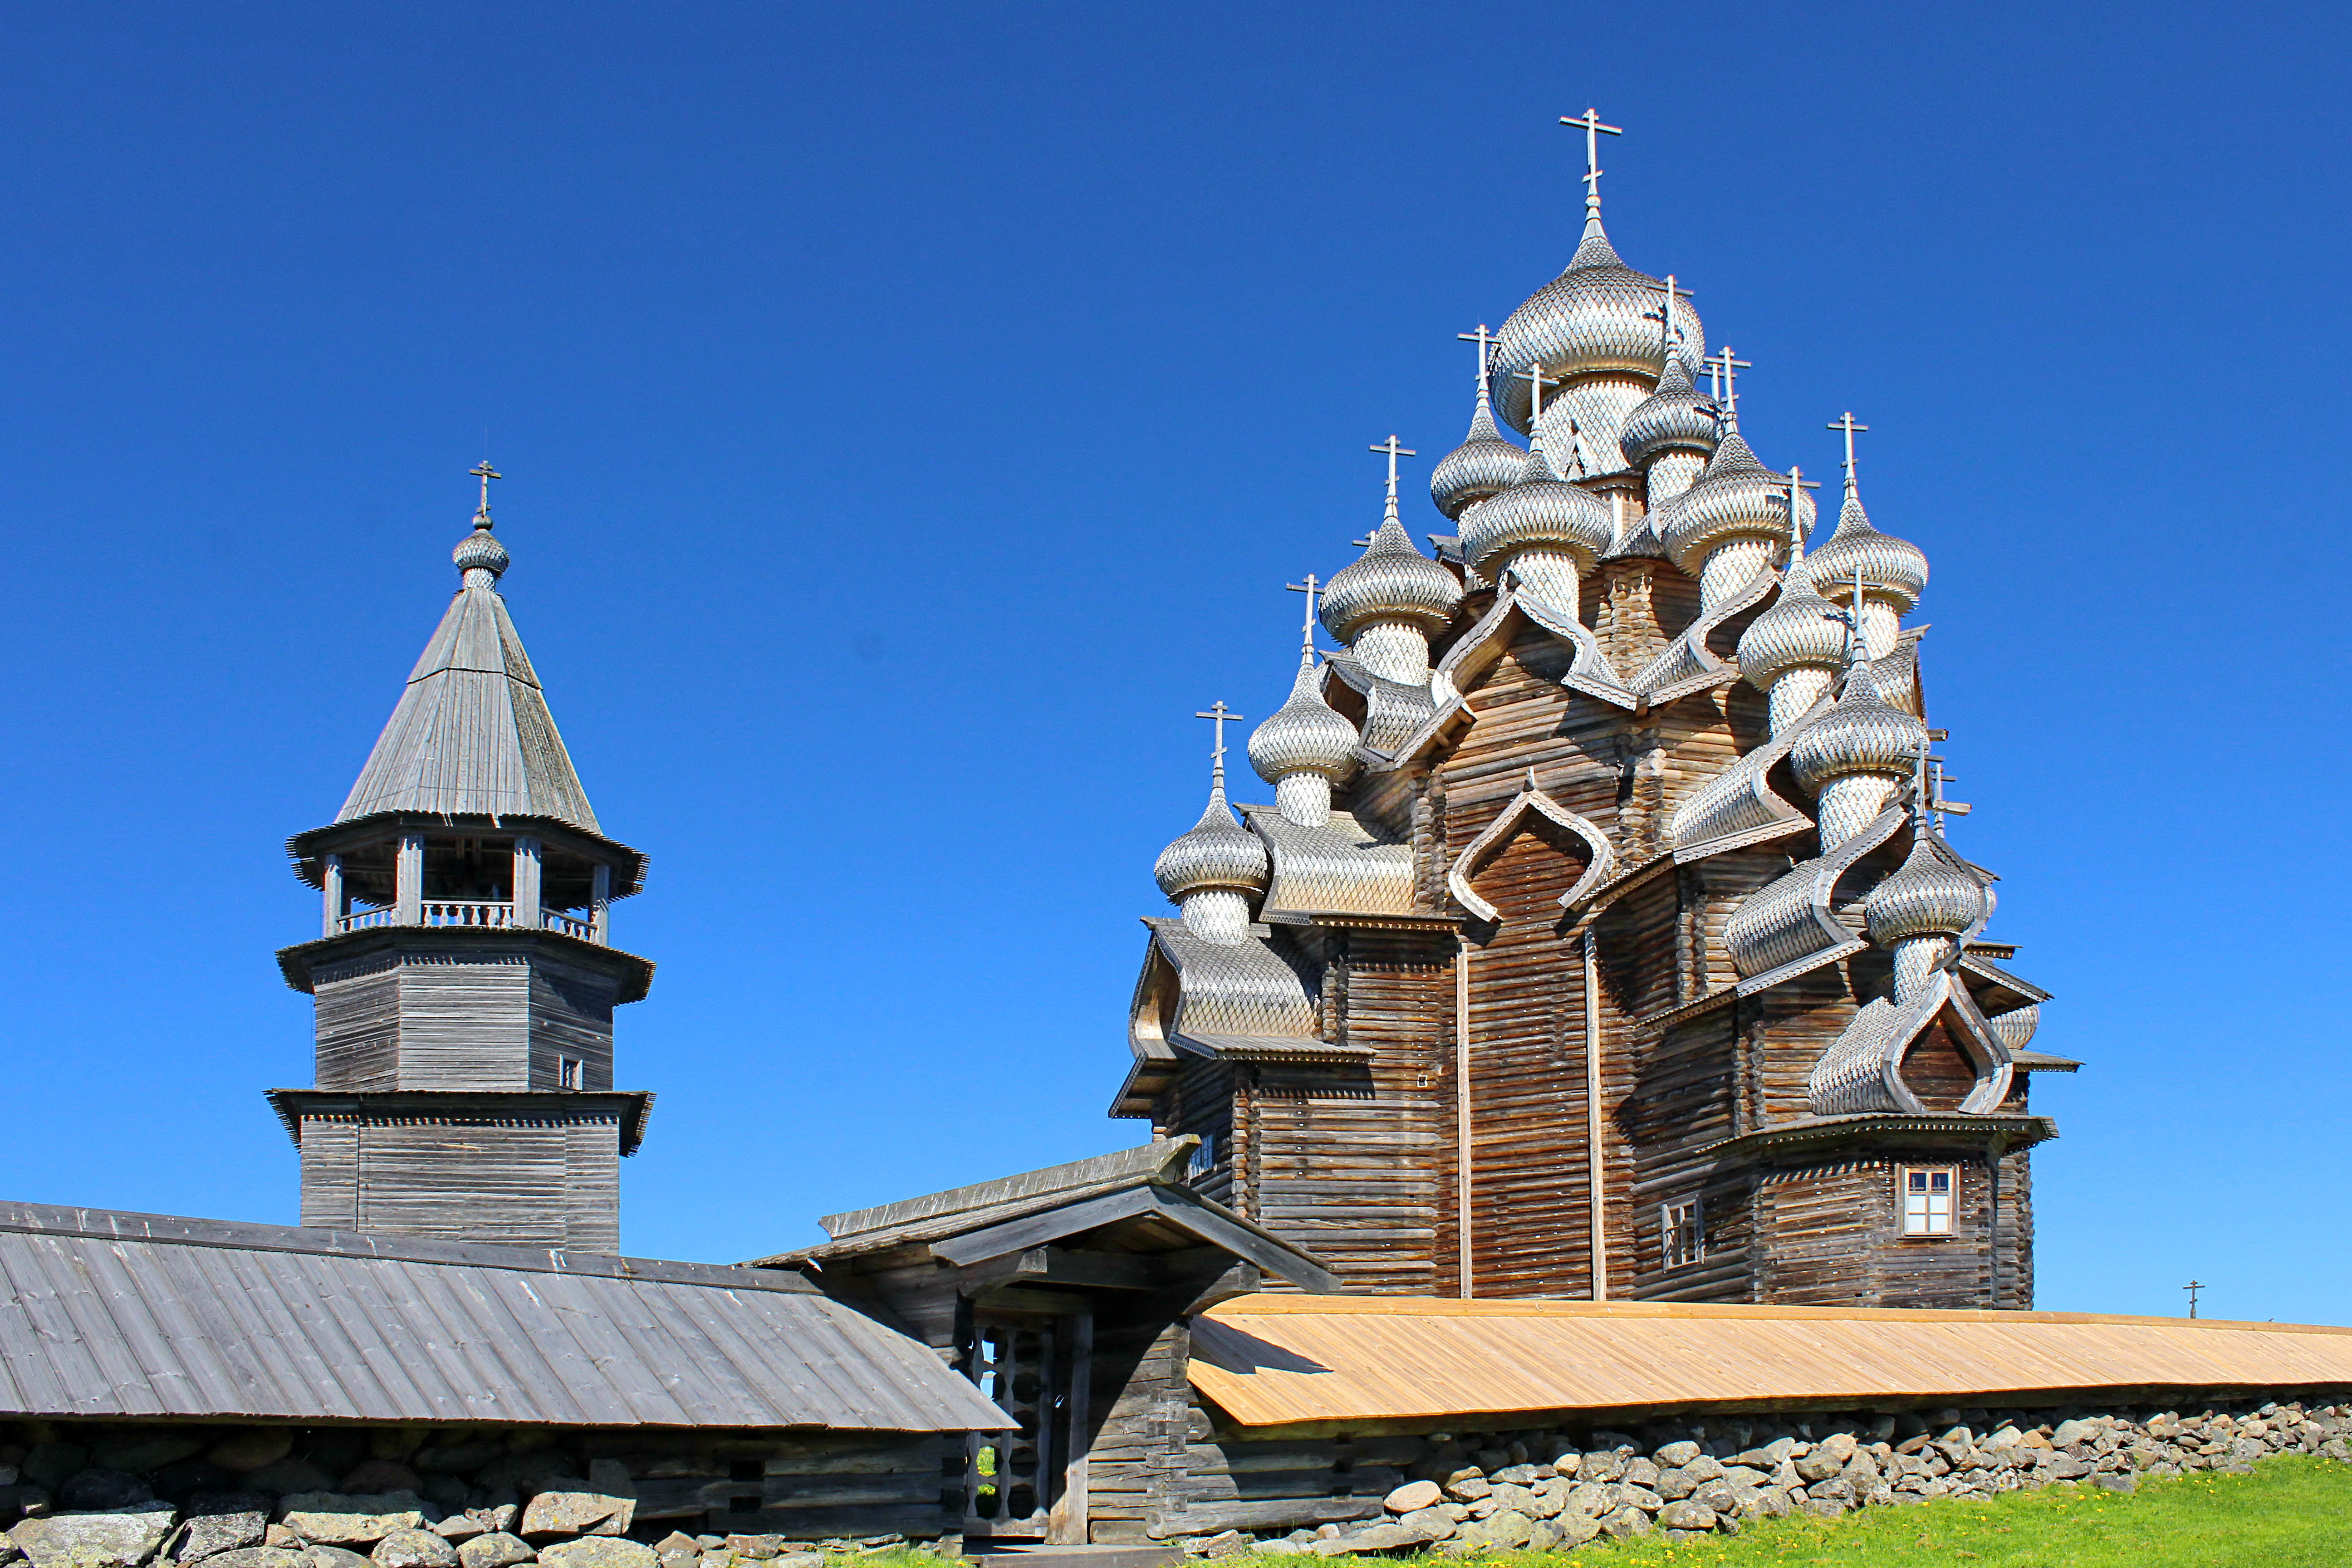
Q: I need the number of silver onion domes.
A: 13